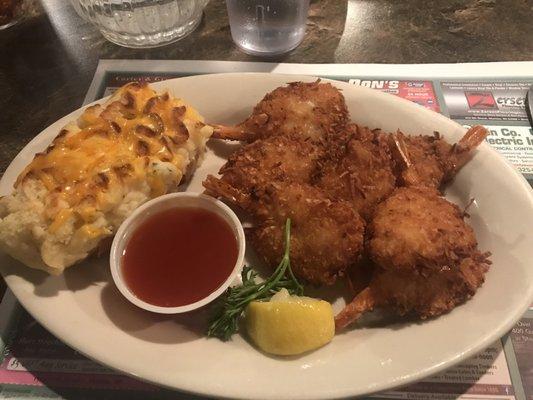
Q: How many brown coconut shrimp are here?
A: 7